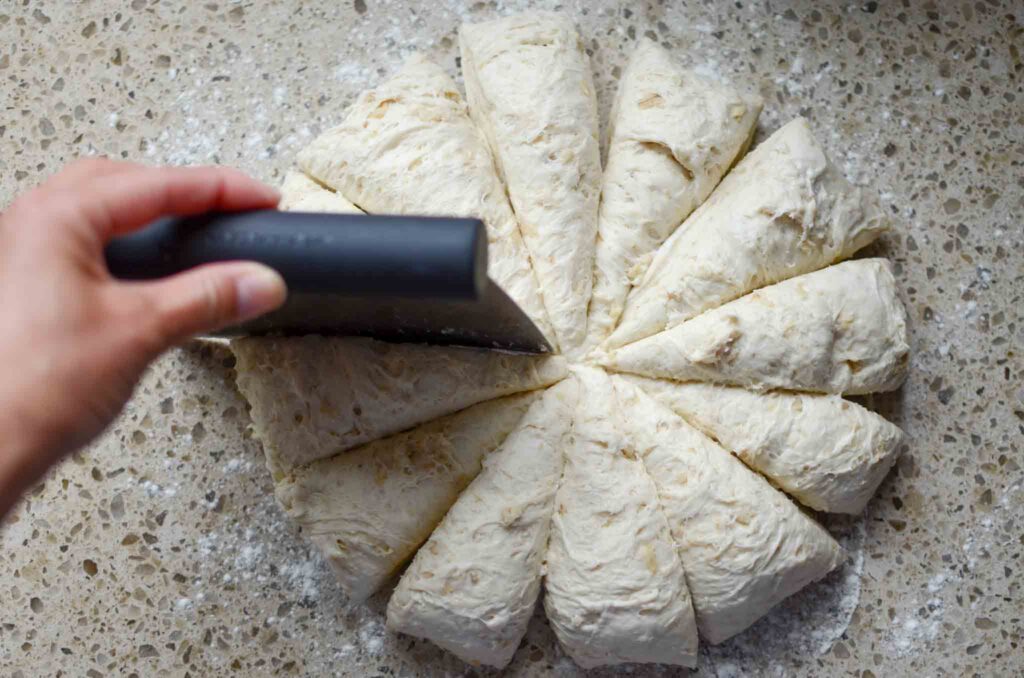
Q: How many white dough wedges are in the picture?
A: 12